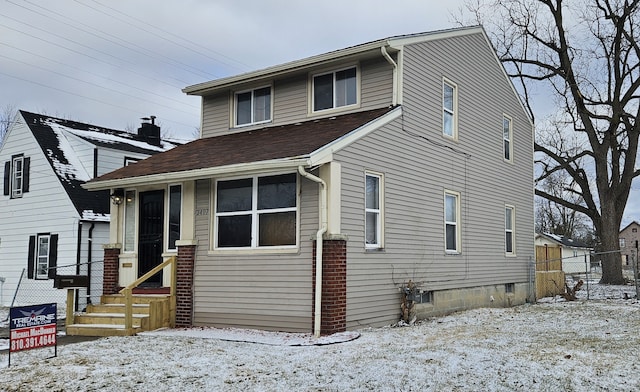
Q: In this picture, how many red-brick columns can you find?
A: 3